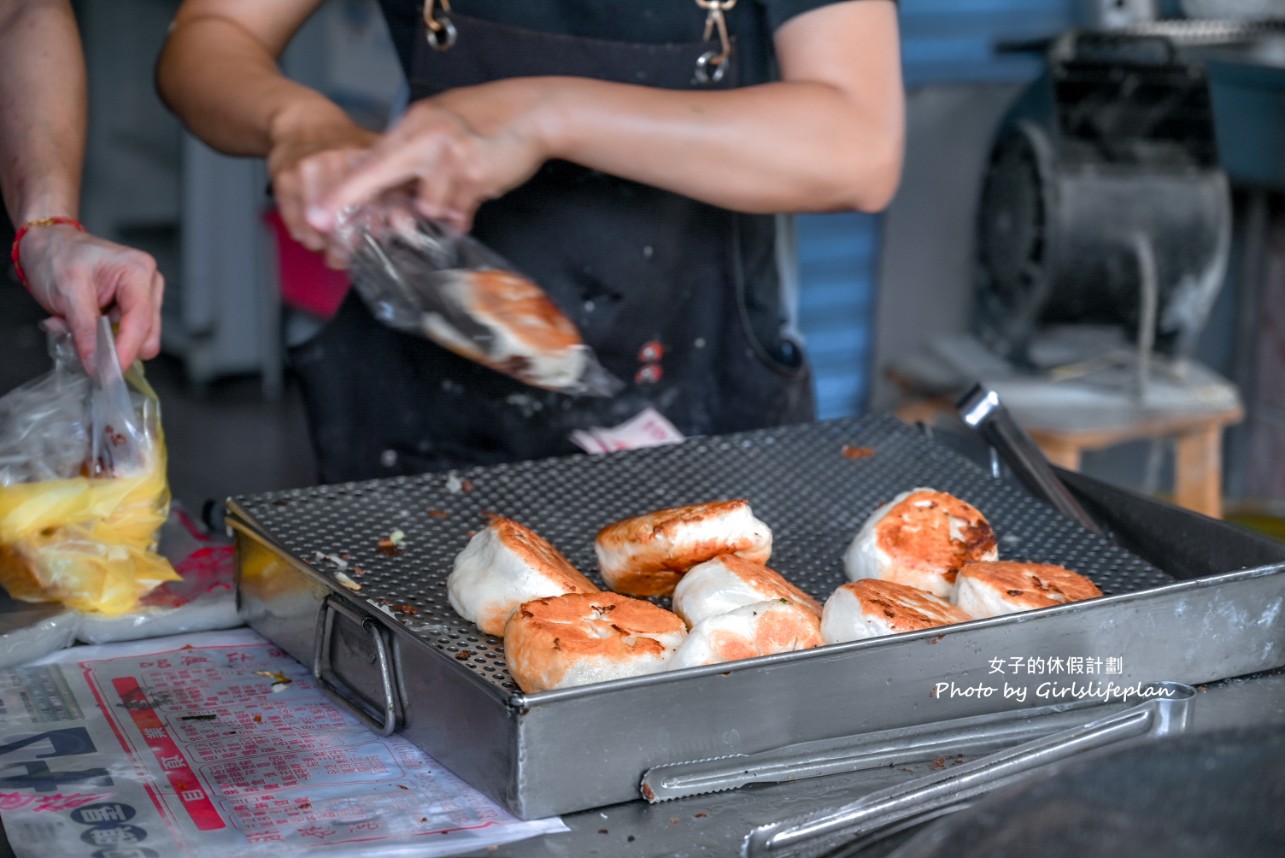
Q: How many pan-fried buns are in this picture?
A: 9